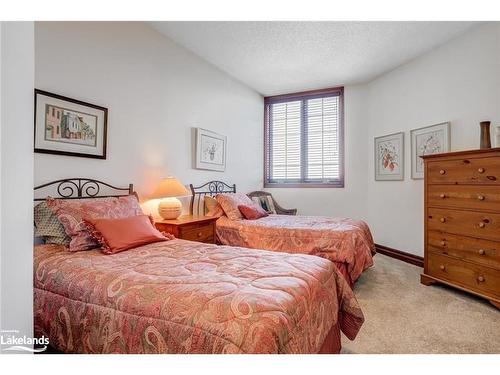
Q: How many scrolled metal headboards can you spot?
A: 2